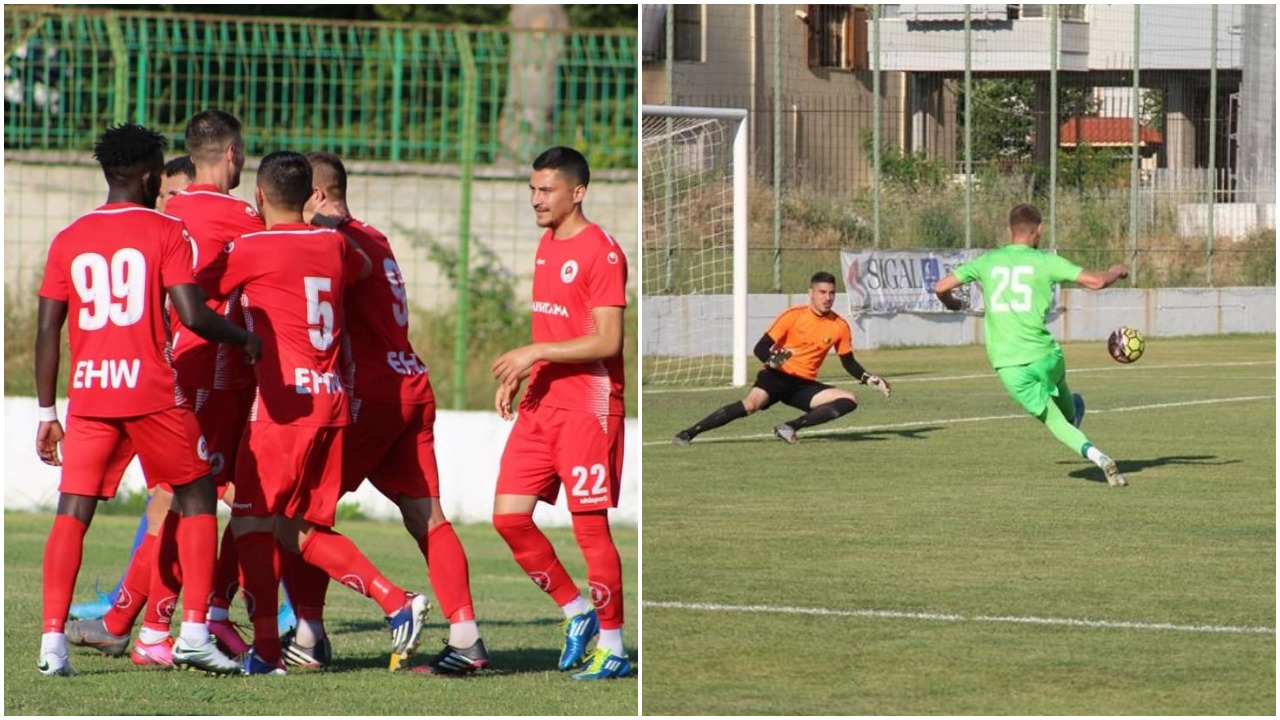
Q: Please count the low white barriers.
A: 2